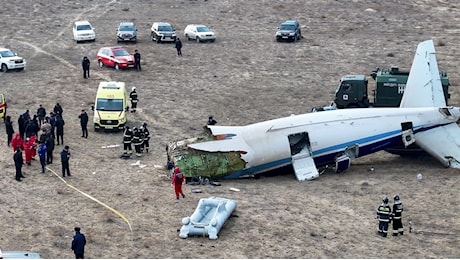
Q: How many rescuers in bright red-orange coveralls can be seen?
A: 4